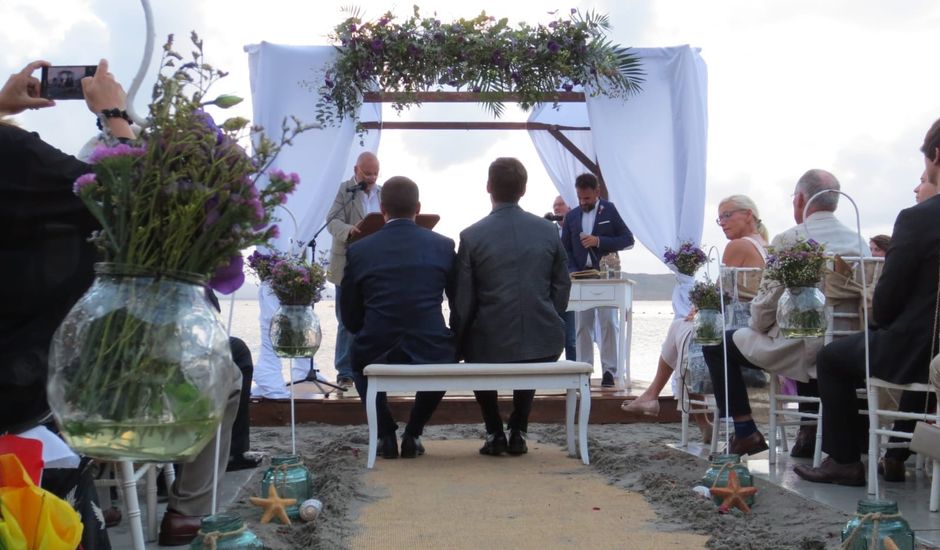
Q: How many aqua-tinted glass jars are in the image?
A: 4